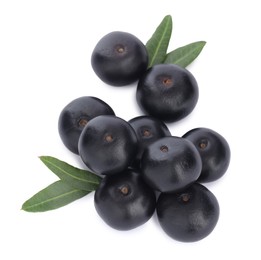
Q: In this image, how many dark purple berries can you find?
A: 9